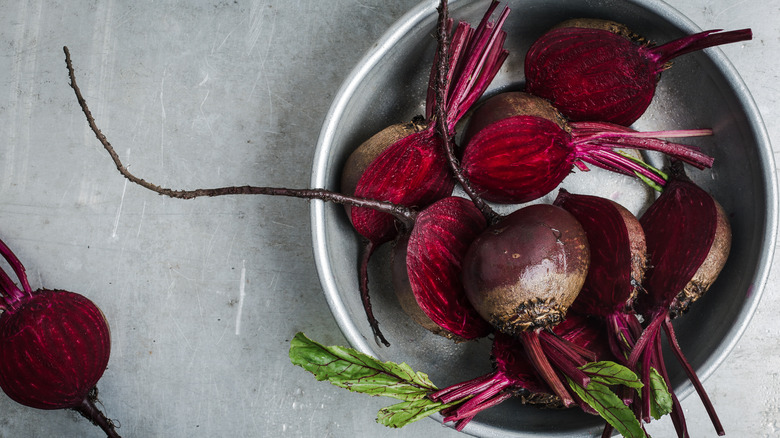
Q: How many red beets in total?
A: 9